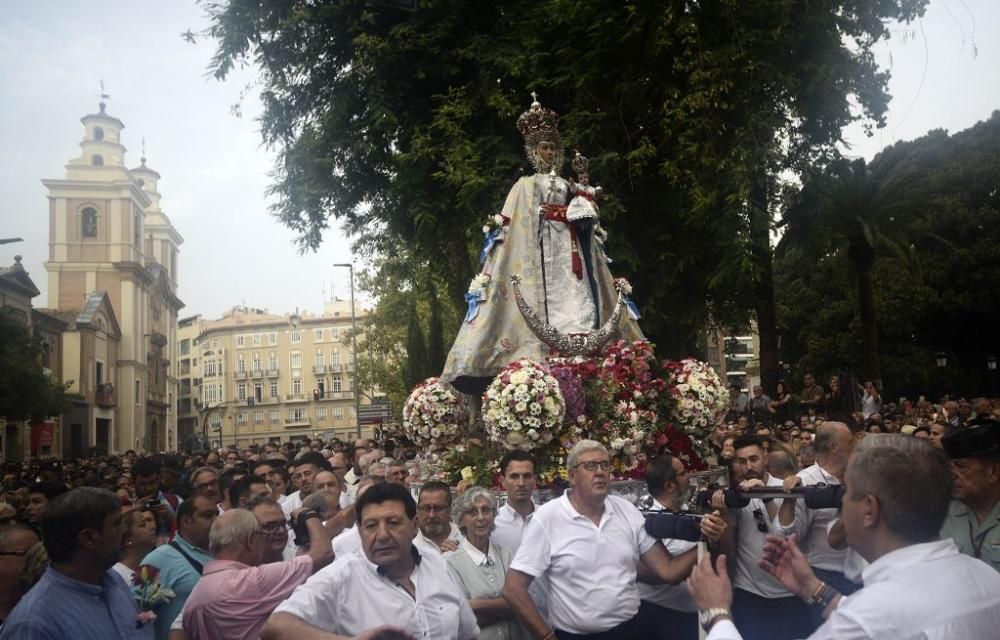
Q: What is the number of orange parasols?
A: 0